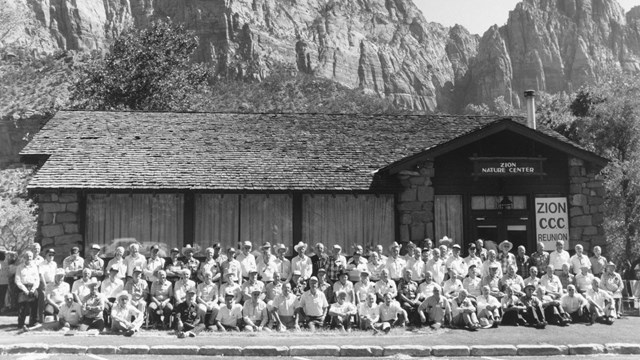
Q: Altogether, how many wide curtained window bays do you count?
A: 3